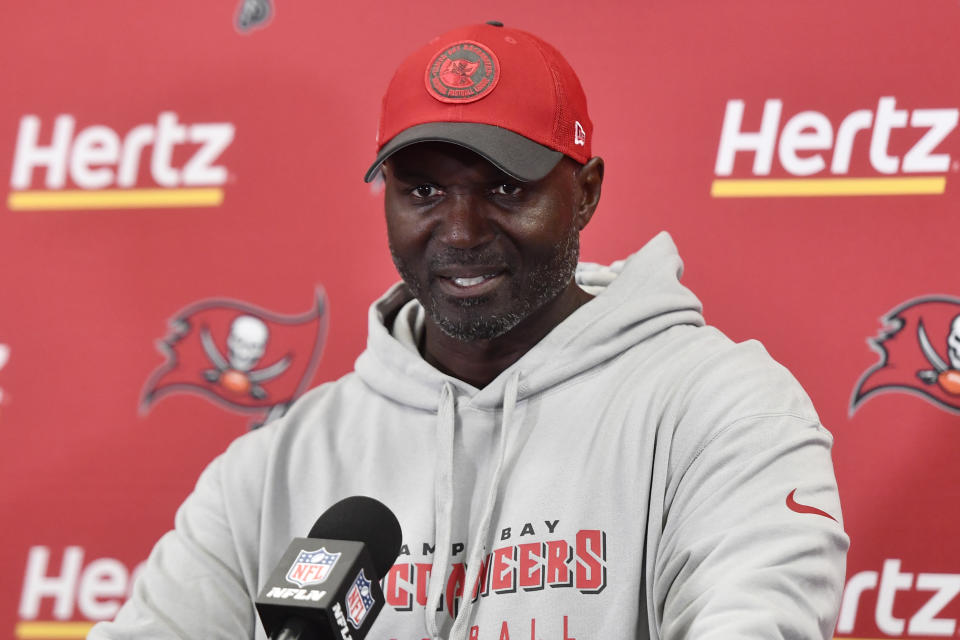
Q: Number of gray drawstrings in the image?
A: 2